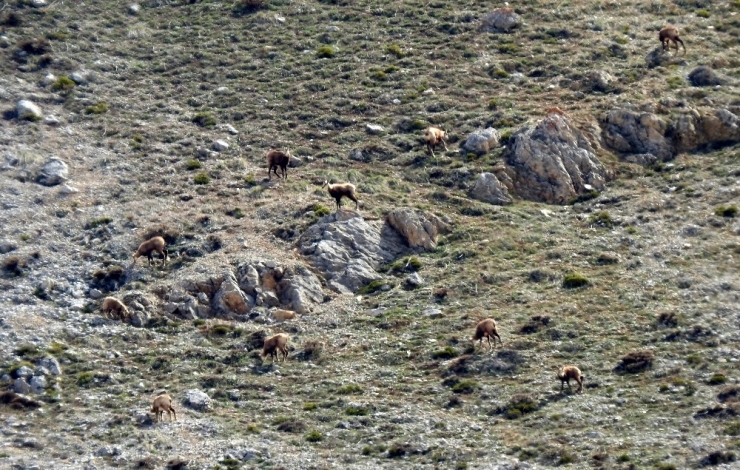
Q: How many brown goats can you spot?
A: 10